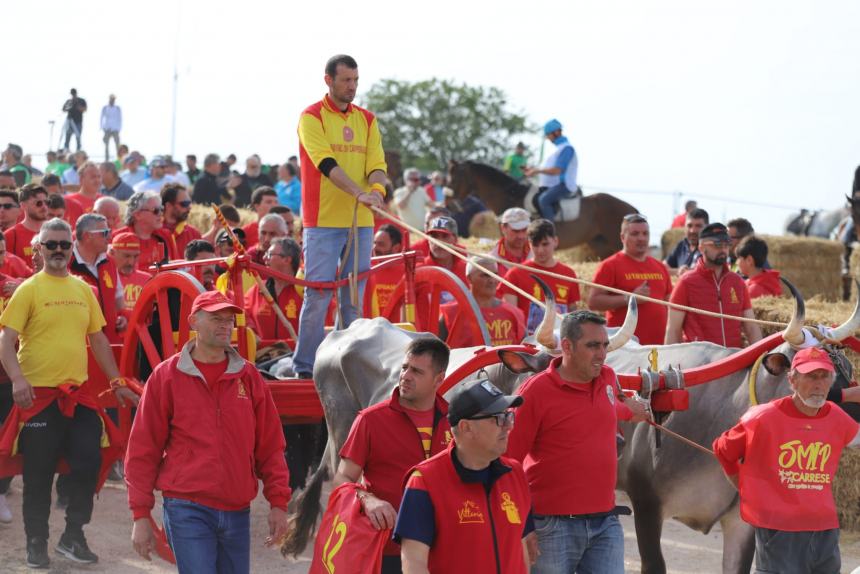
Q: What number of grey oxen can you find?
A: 2